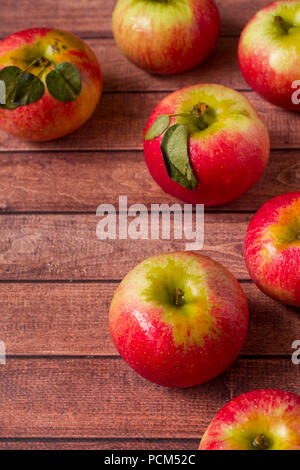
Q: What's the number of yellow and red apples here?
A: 7